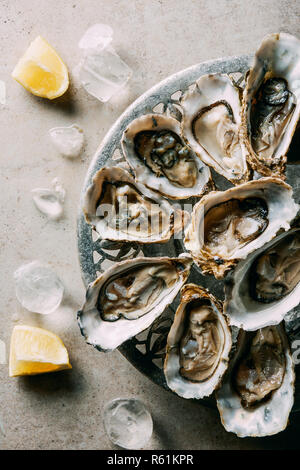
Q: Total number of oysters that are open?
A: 9